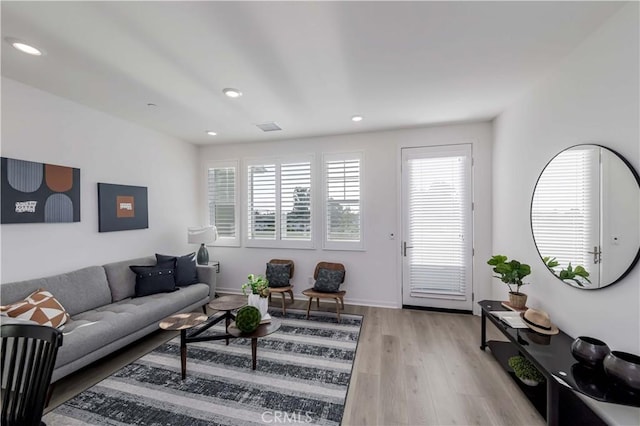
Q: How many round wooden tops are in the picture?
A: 3